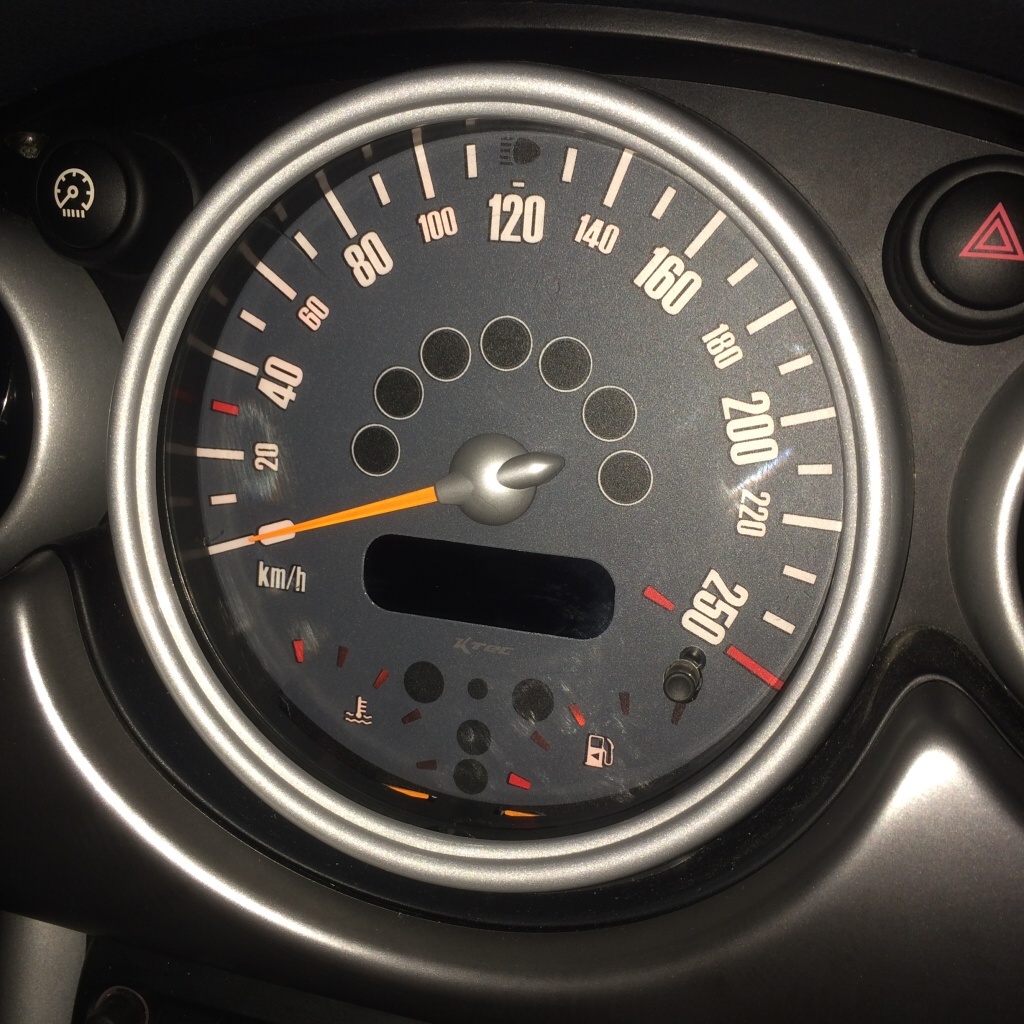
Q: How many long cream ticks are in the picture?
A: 11